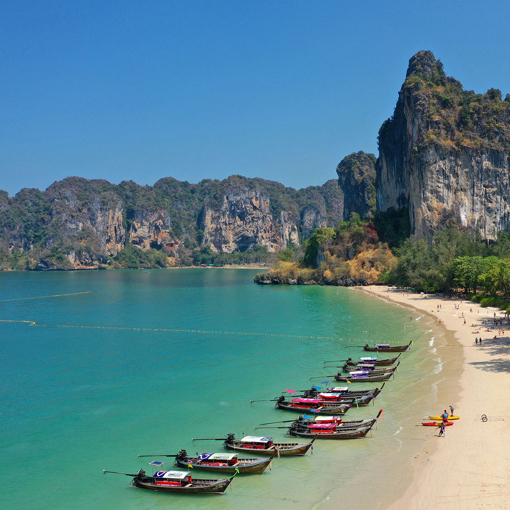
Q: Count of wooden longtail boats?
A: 12